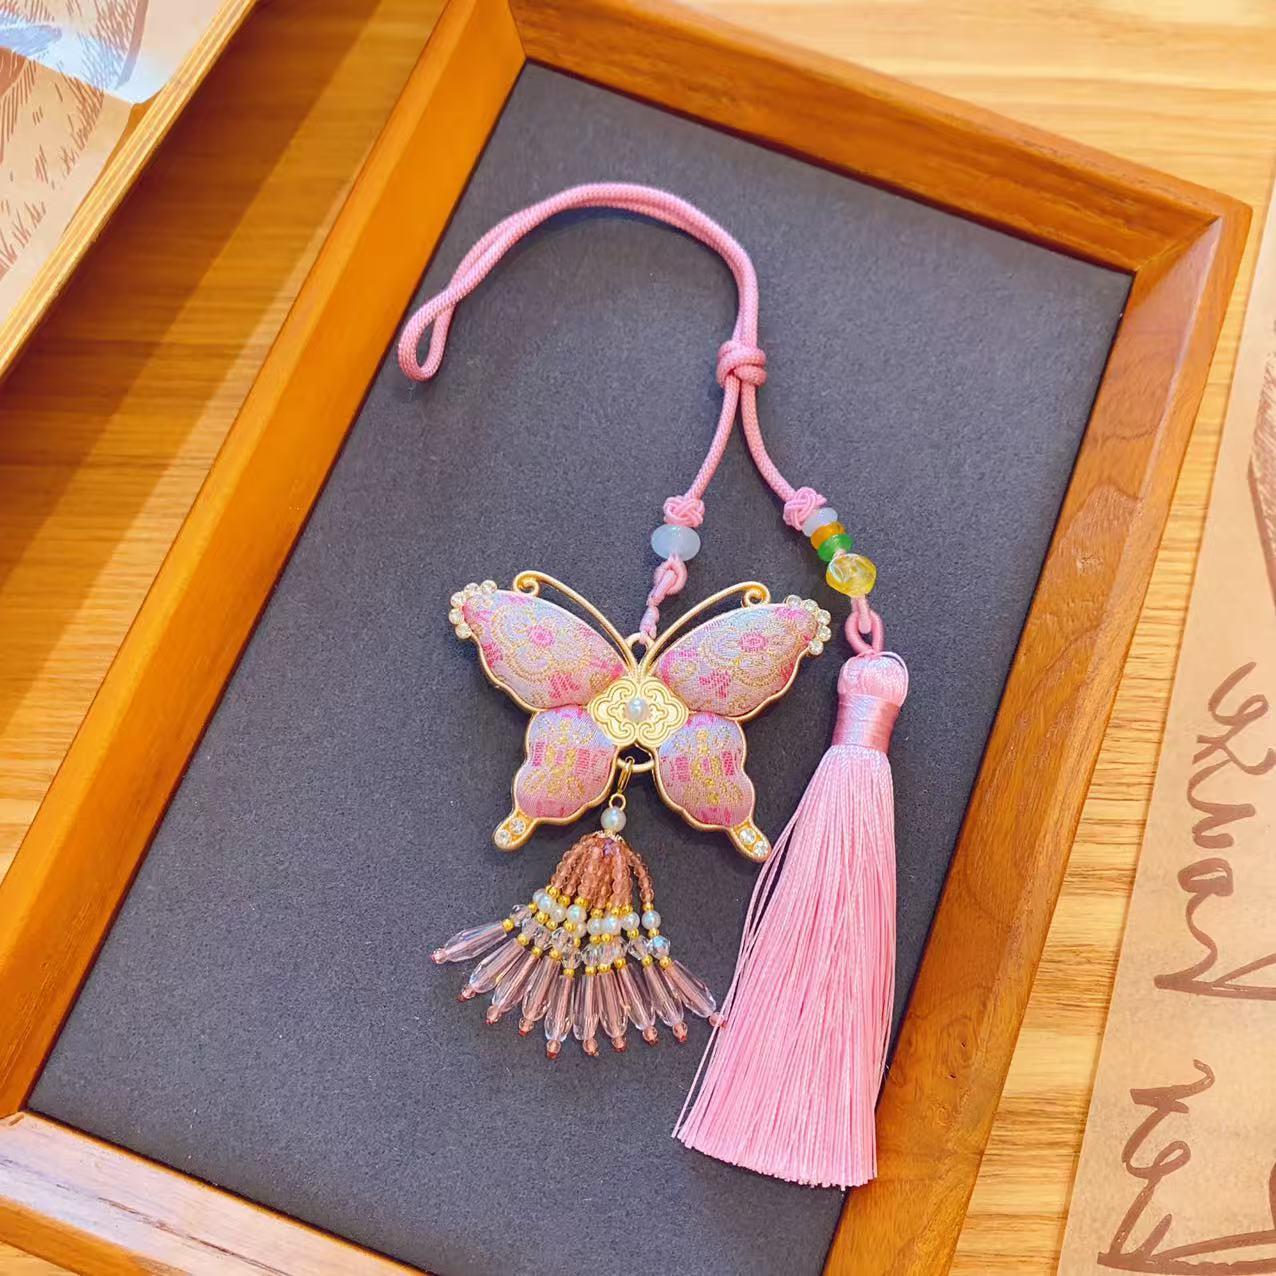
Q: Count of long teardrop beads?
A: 10